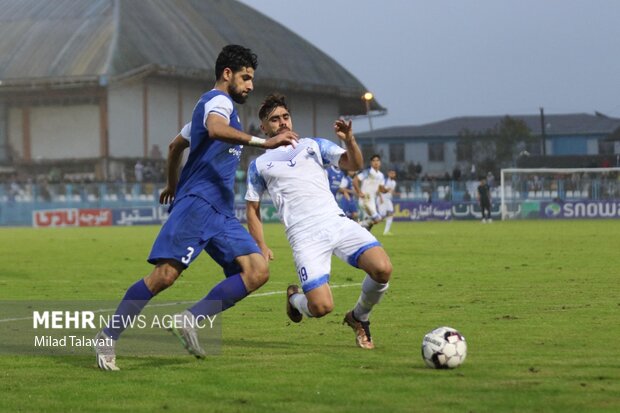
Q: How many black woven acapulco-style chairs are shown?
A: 0